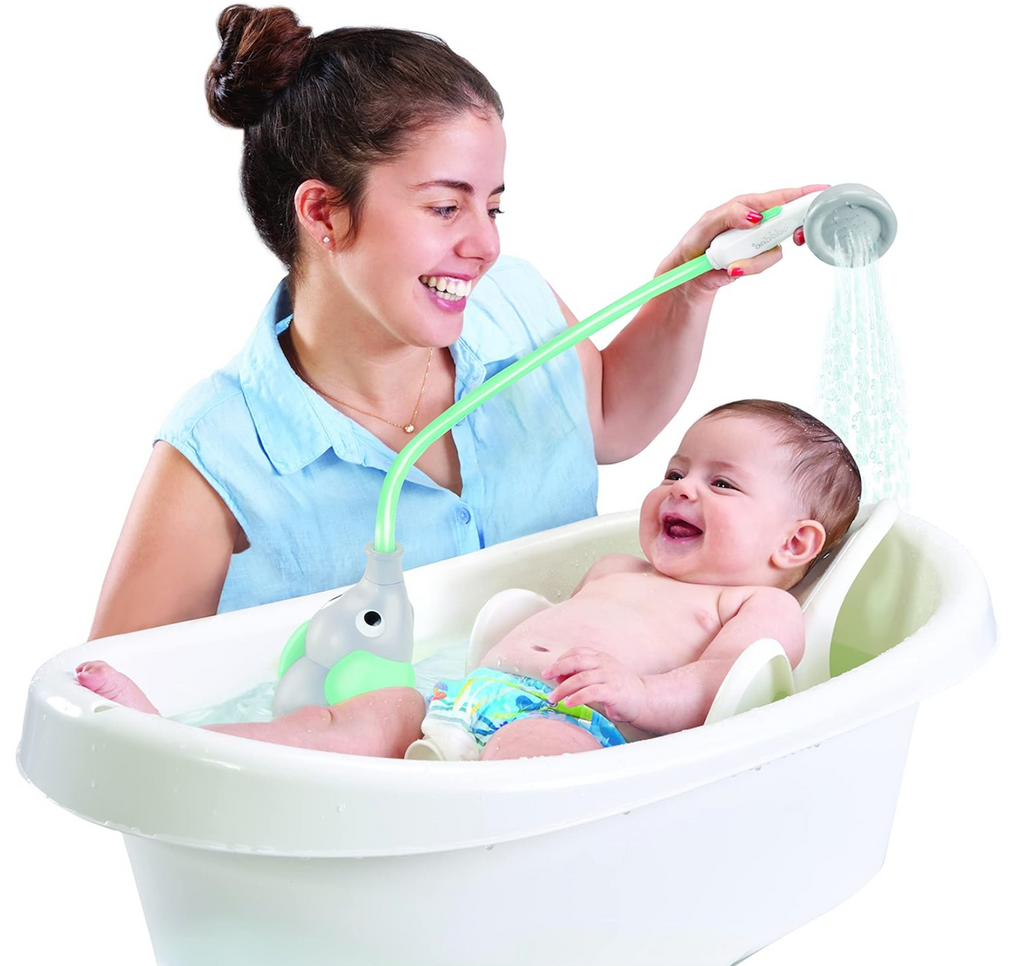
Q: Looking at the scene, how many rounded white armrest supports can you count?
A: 2